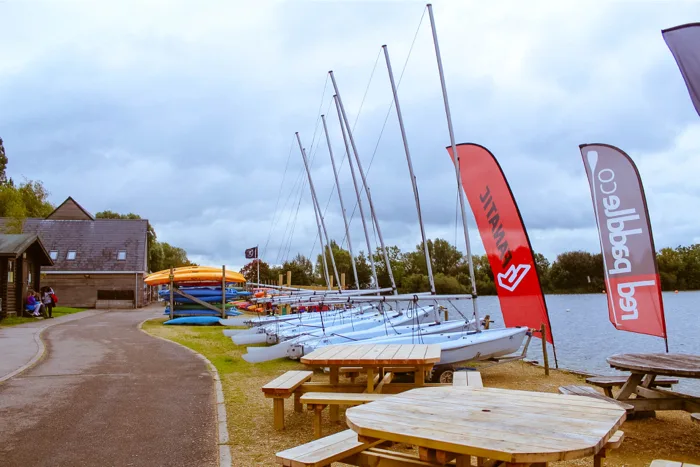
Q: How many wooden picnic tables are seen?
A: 3